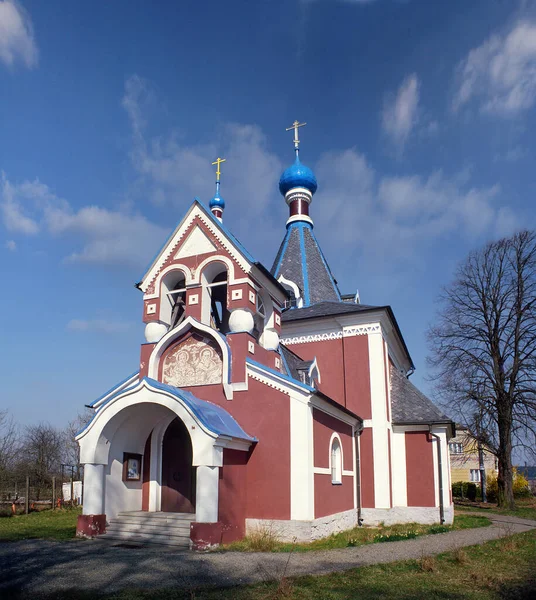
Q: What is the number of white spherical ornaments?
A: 3